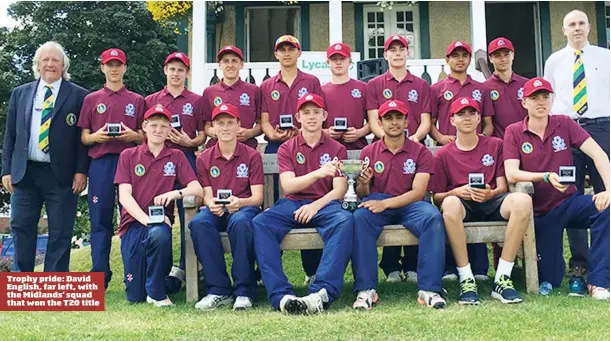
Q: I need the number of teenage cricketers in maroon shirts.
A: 14